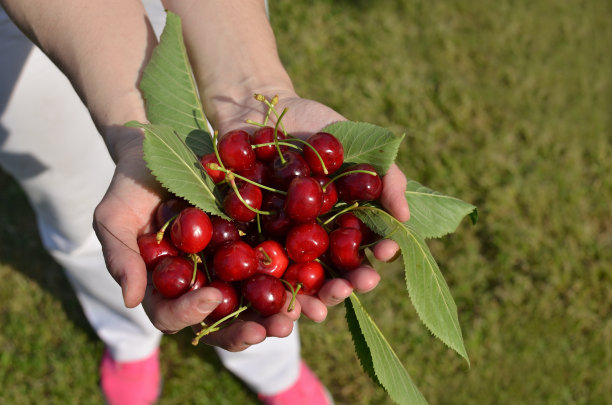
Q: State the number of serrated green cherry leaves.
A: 6